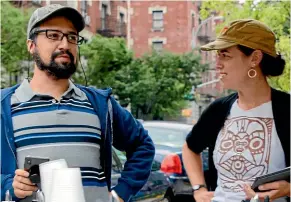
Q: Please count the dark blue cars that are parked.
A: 1